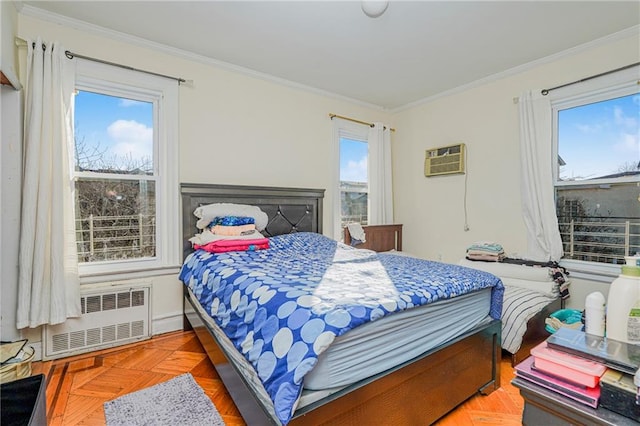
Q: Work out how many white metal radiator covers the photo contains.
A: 1